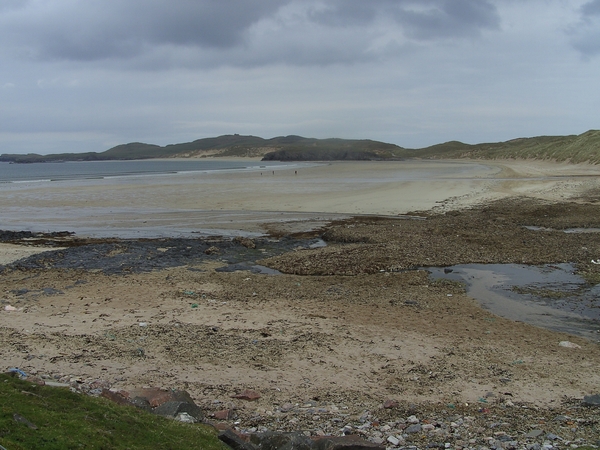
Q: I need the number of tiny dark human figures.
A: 3